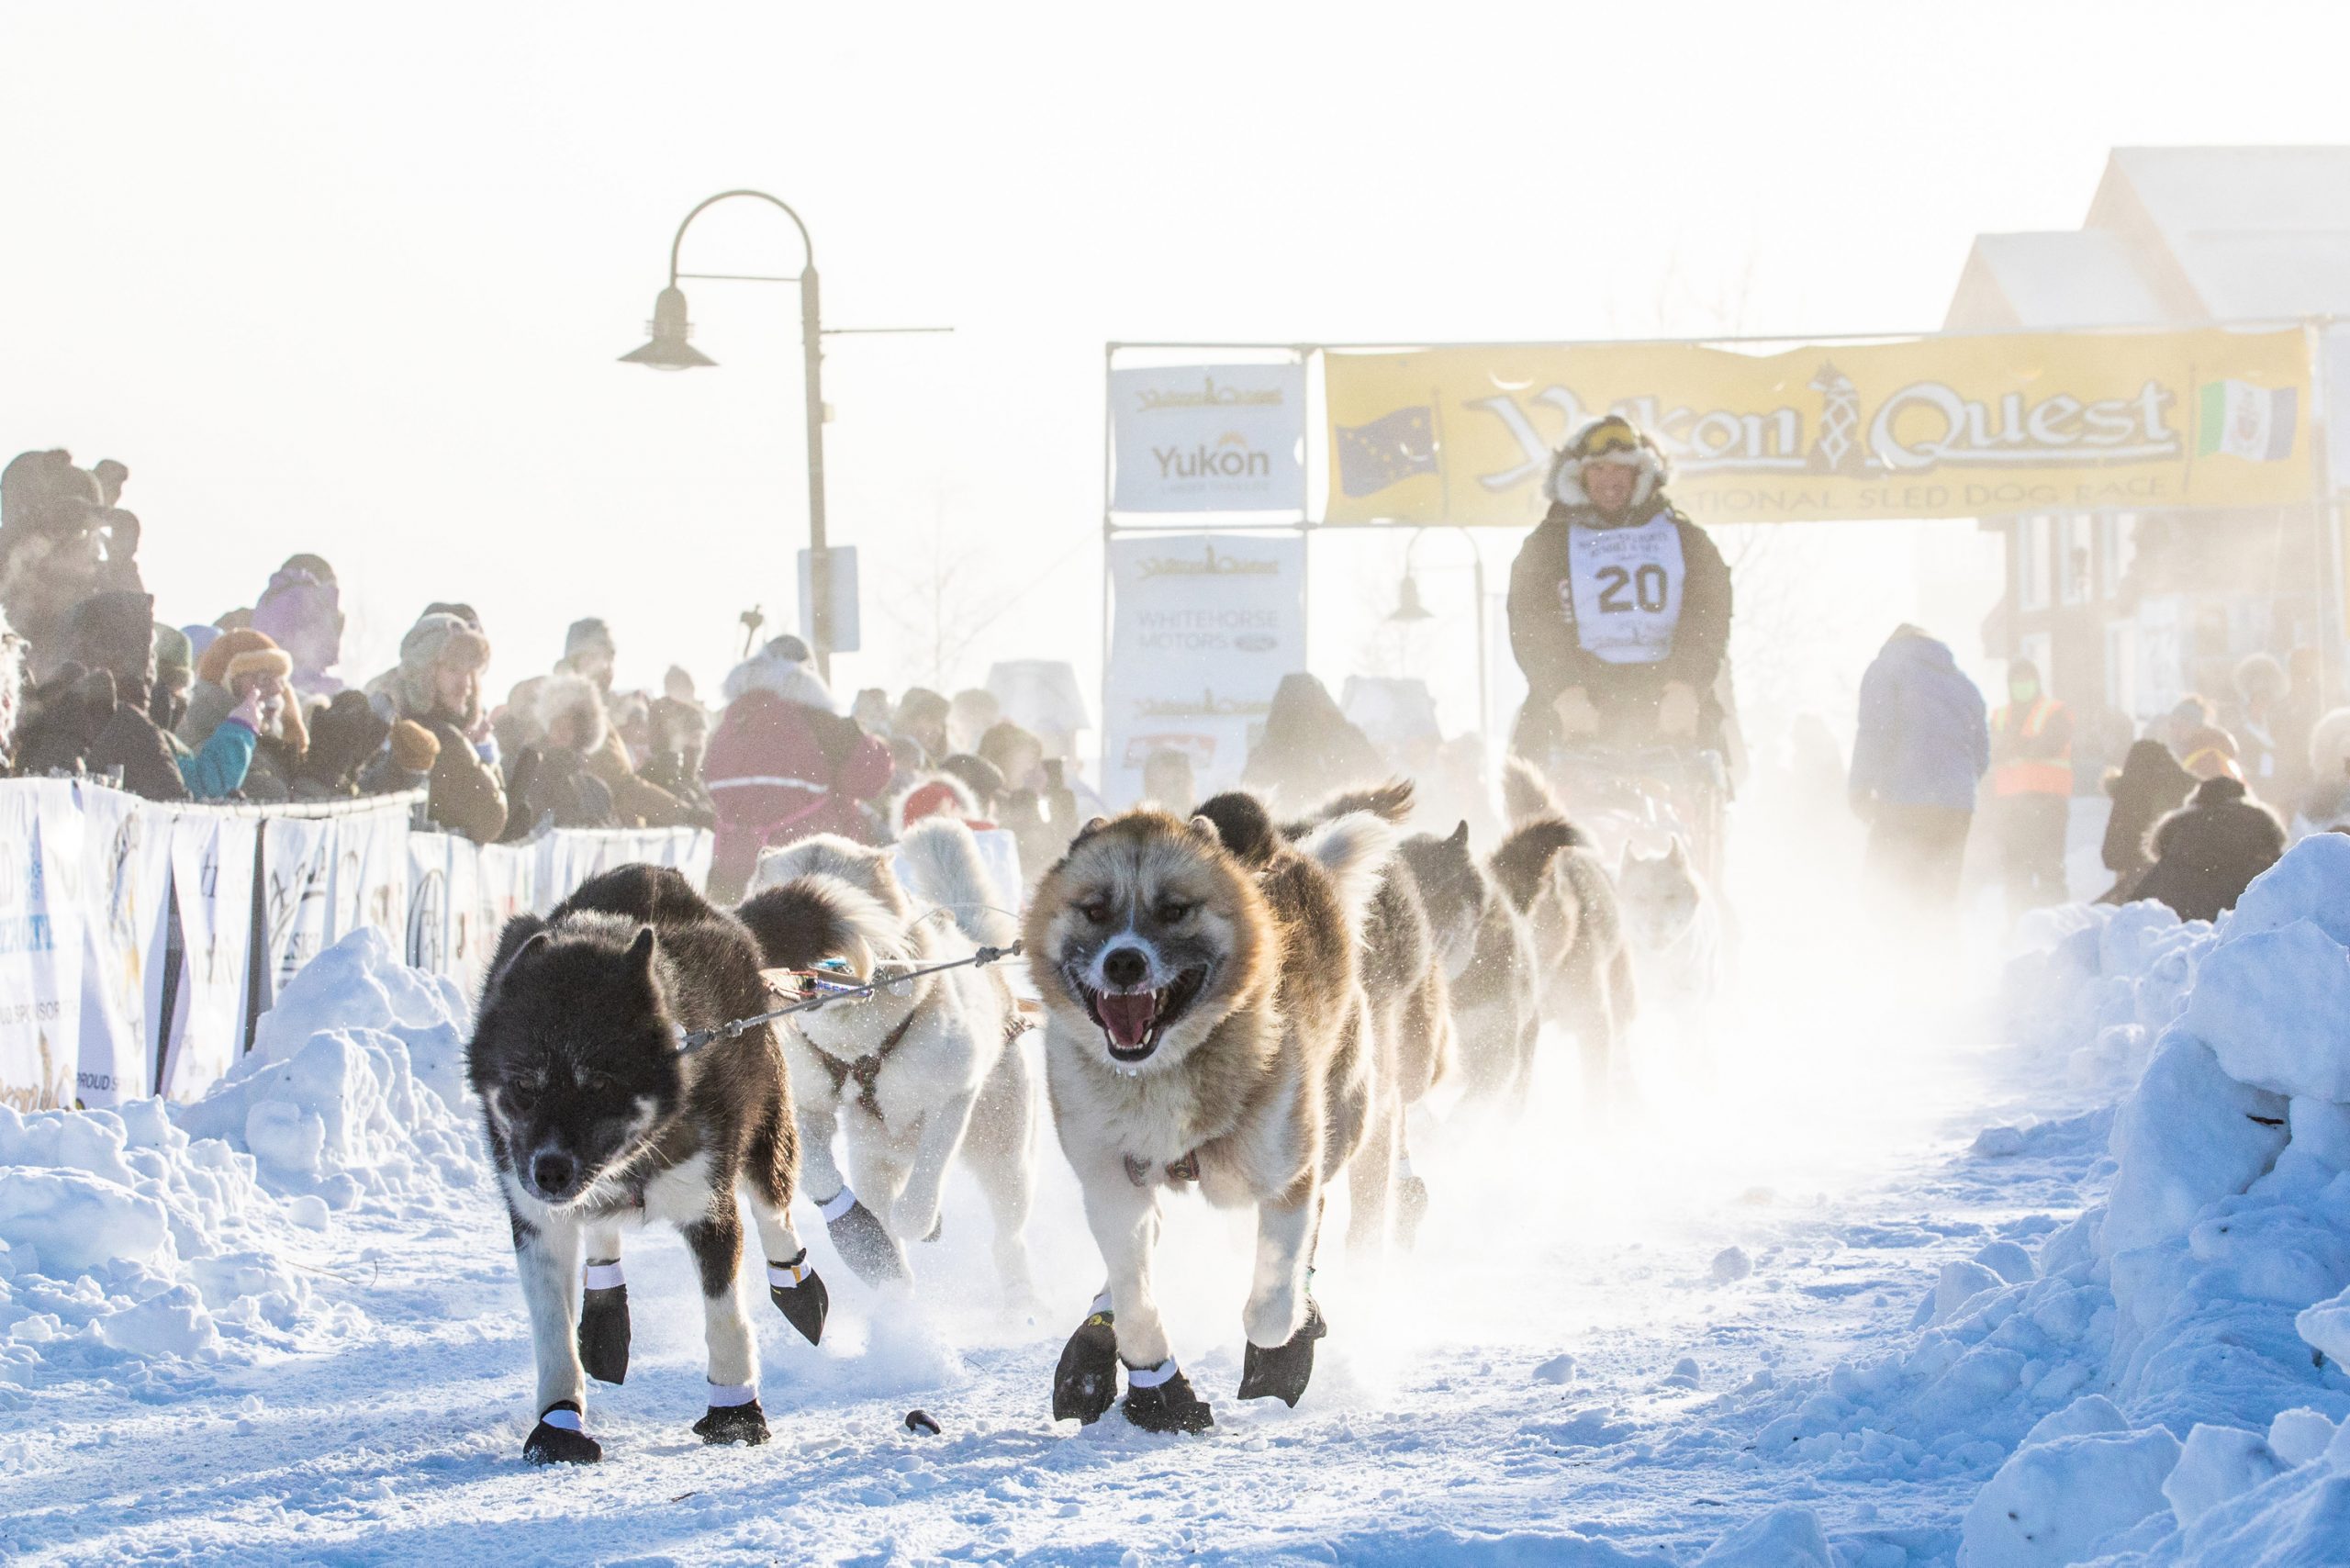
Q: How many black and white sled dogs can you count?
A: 1